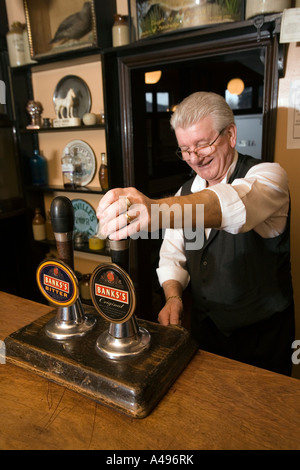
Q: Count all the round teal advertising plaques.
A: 1